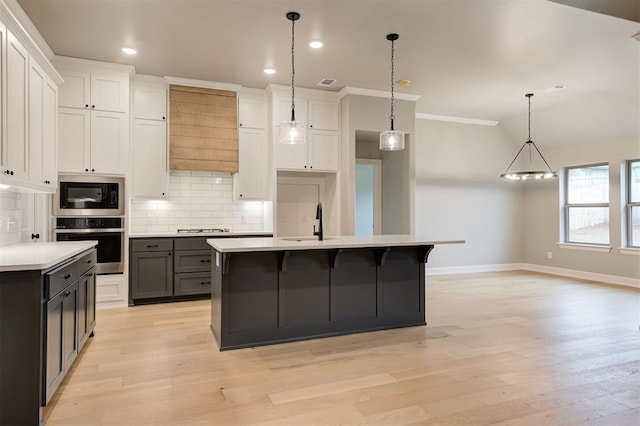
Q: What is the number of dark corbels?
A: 5